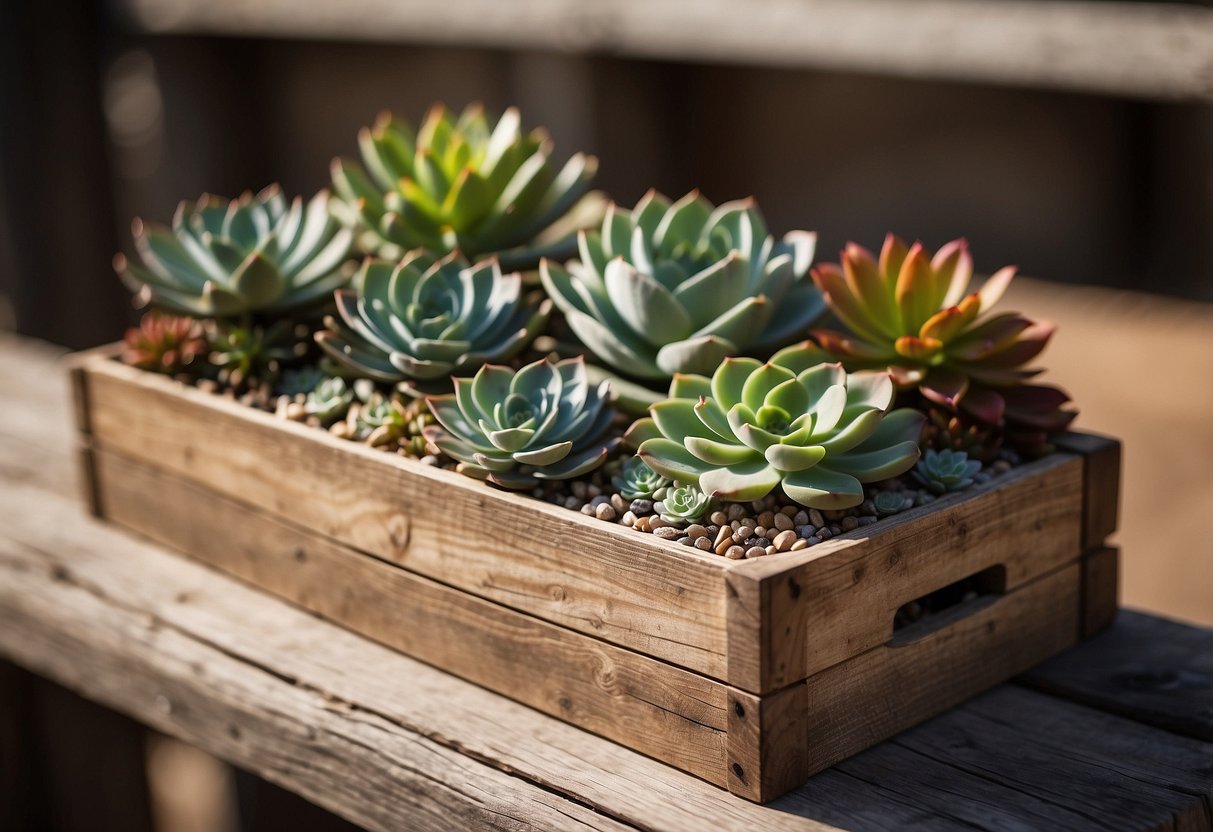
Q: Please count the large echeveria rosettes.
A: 7